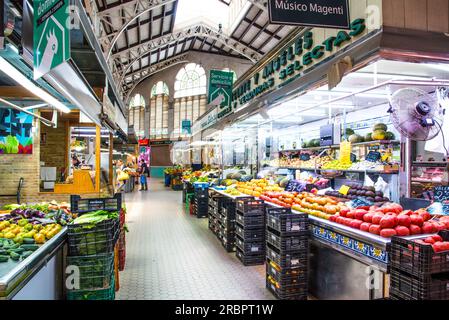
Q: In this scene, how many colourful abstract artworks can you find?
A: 1